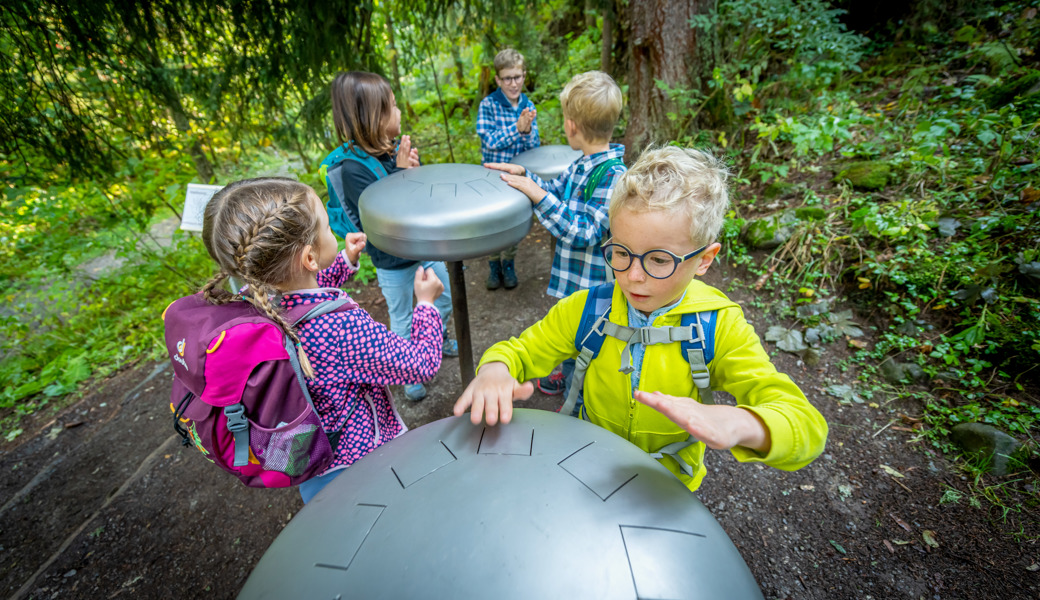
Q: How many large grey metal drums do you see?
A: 3